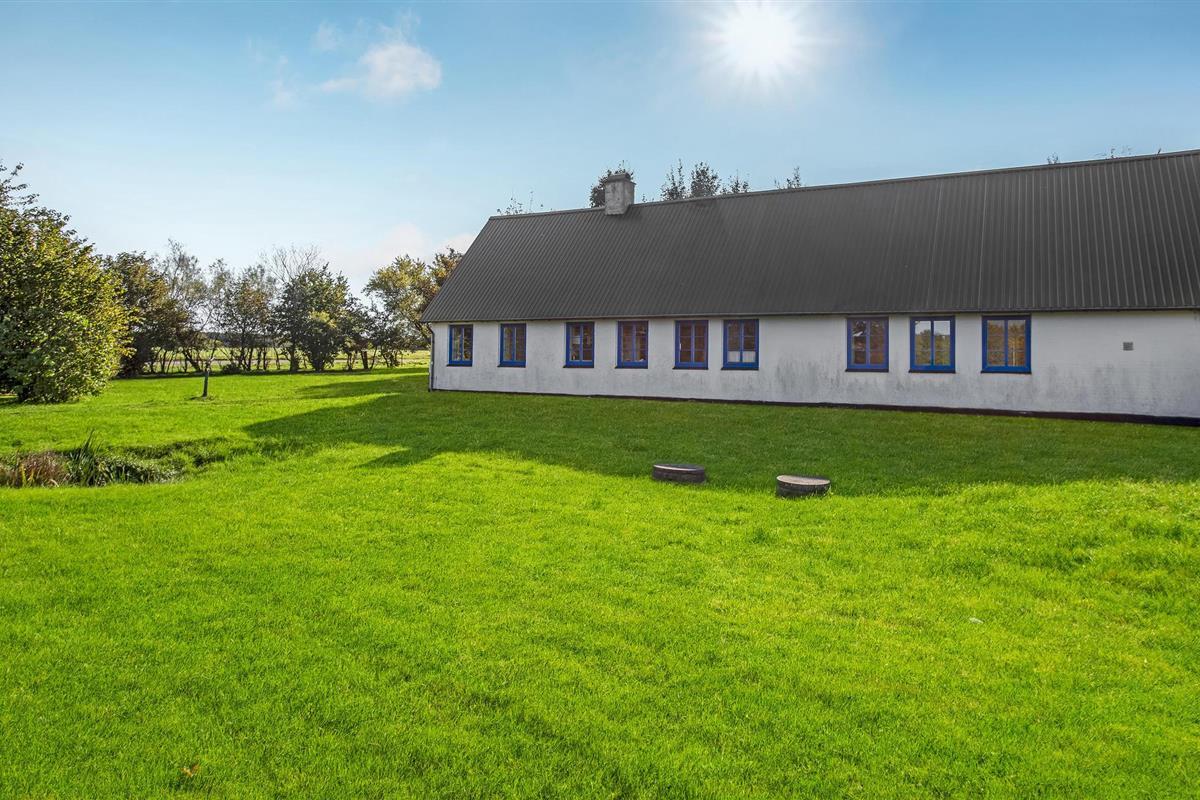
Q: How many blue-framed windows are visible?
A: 9